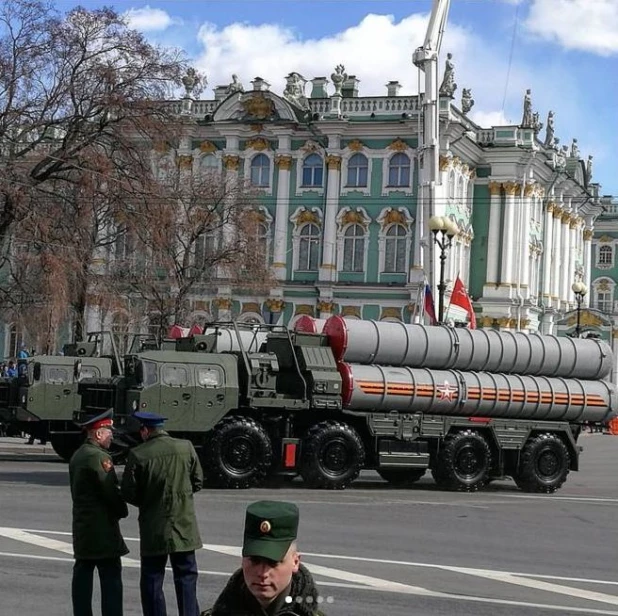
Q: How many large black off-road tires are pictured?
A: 4